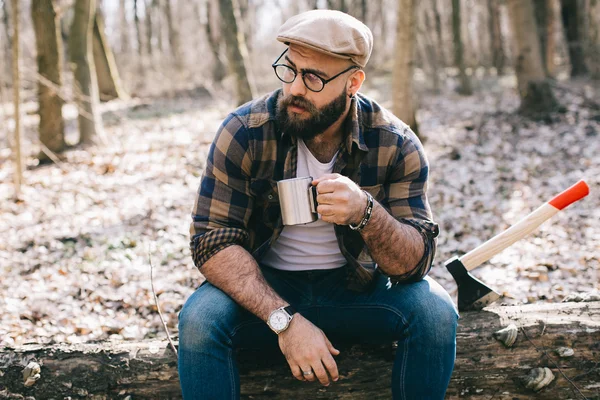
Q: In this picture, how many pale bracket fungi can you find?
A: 4